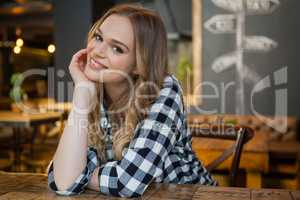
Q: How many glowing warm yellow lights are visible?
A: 3